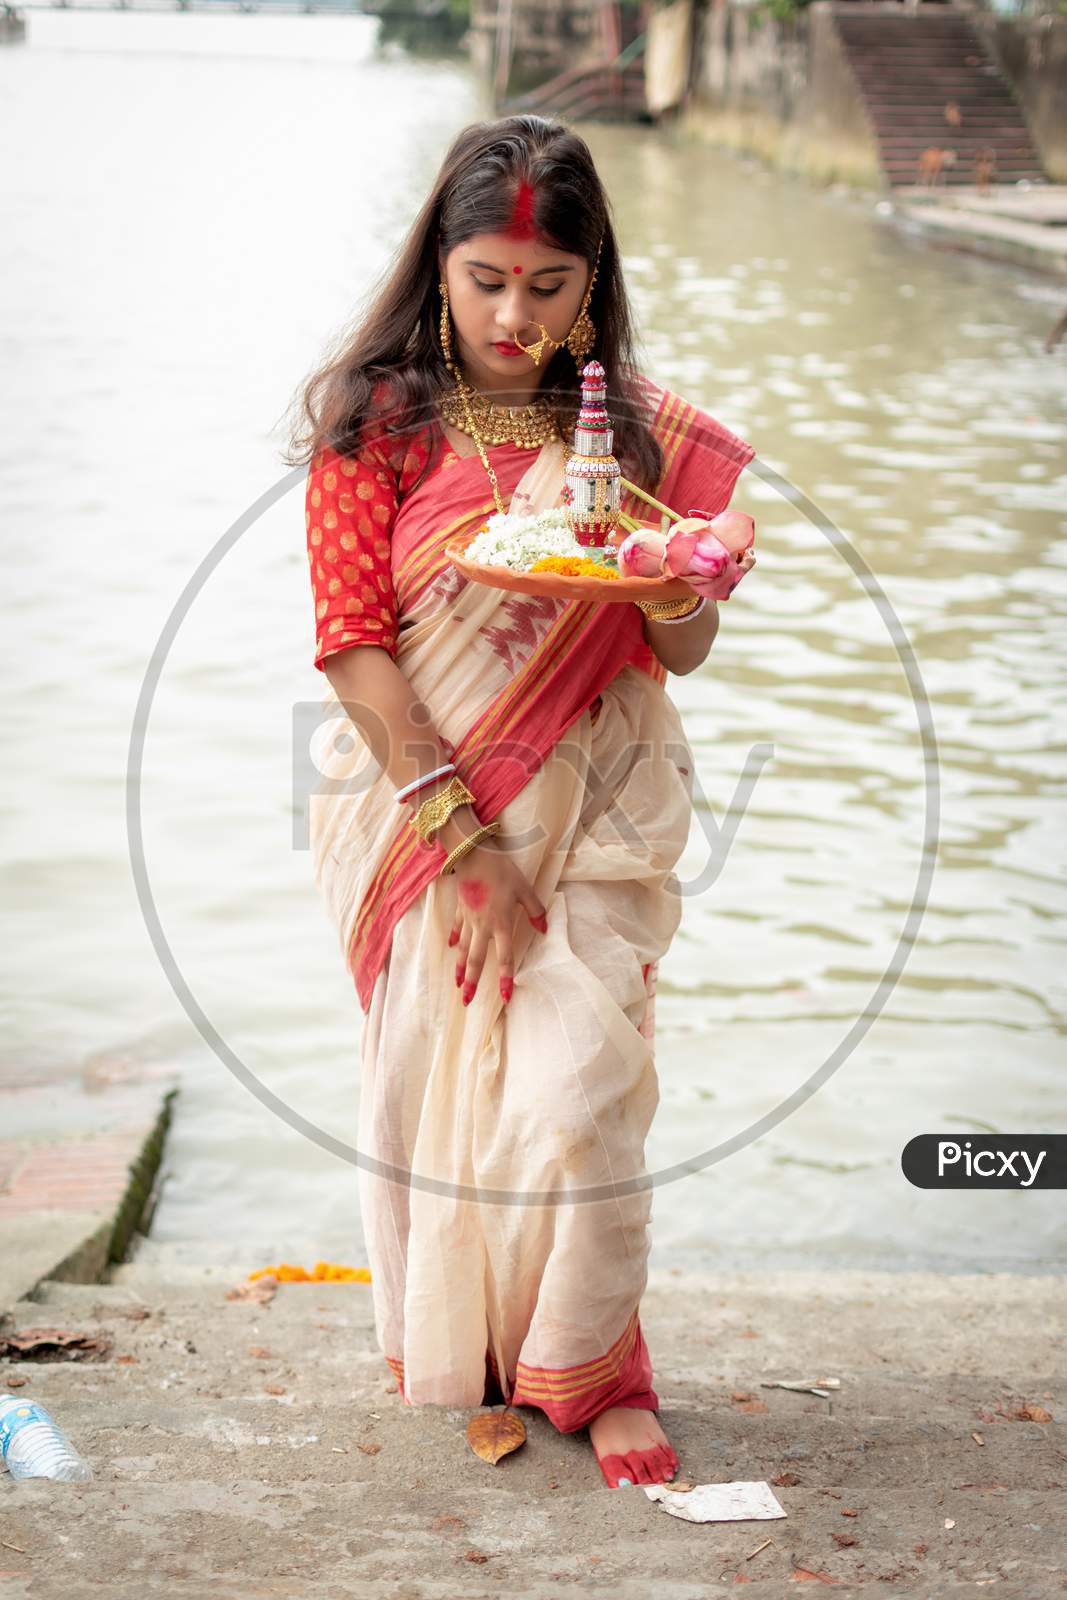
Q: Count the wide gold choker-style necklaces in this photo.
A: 1